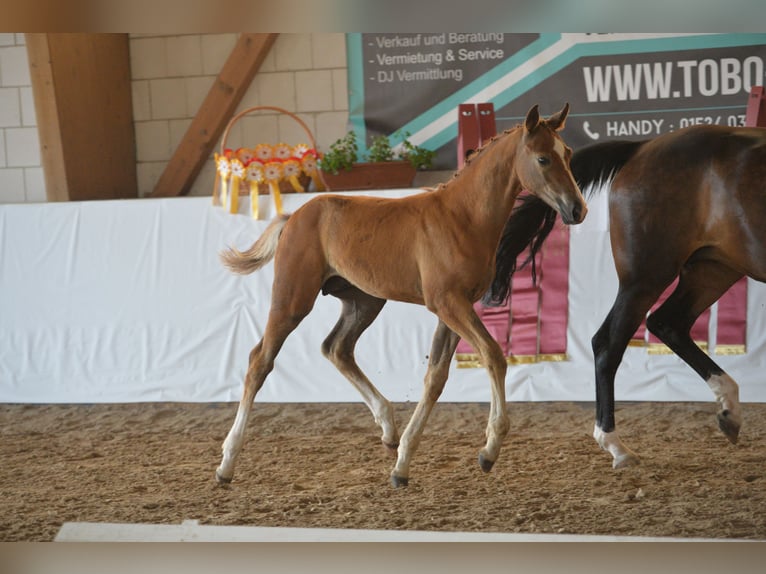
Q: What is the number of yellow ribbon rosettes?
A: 10